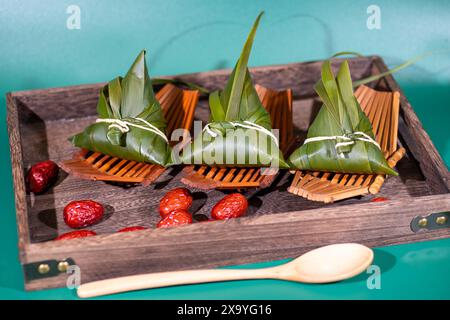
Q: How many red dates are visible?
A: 8